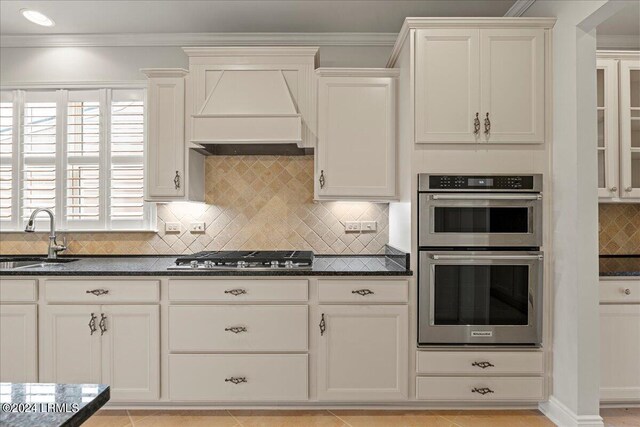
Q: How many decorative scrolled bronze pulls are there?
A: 14